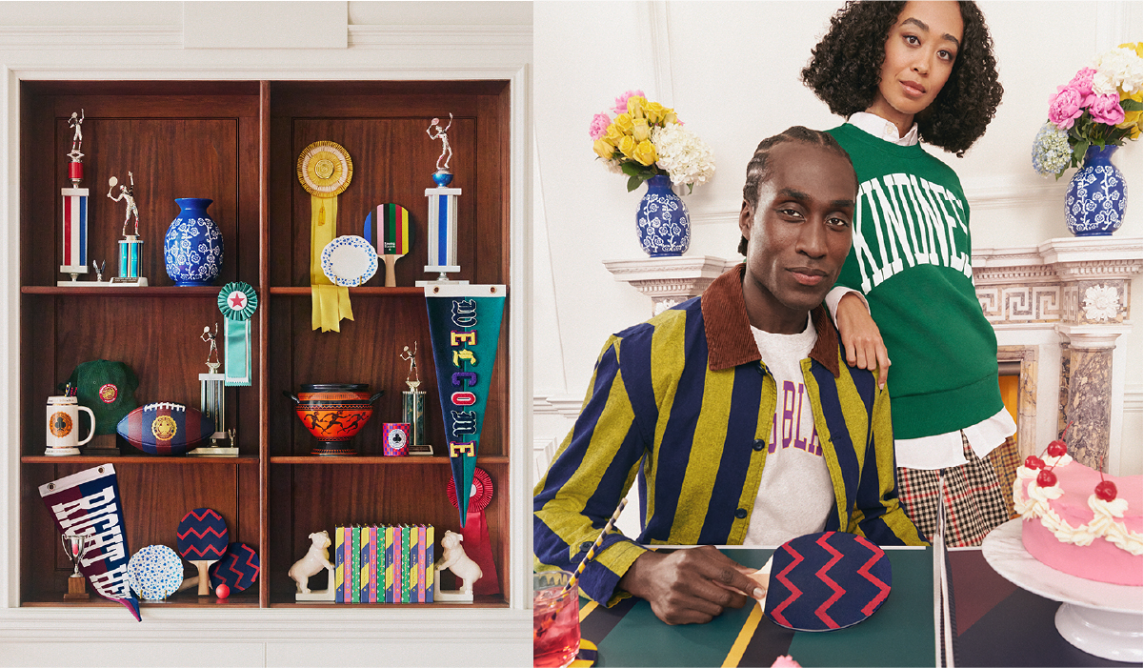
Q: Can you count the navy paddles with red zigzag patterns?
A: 3